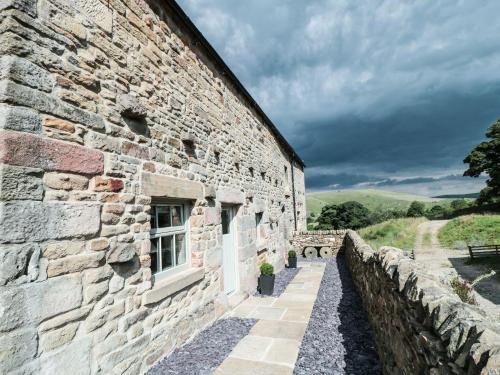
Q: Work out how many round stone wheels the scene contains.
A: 2